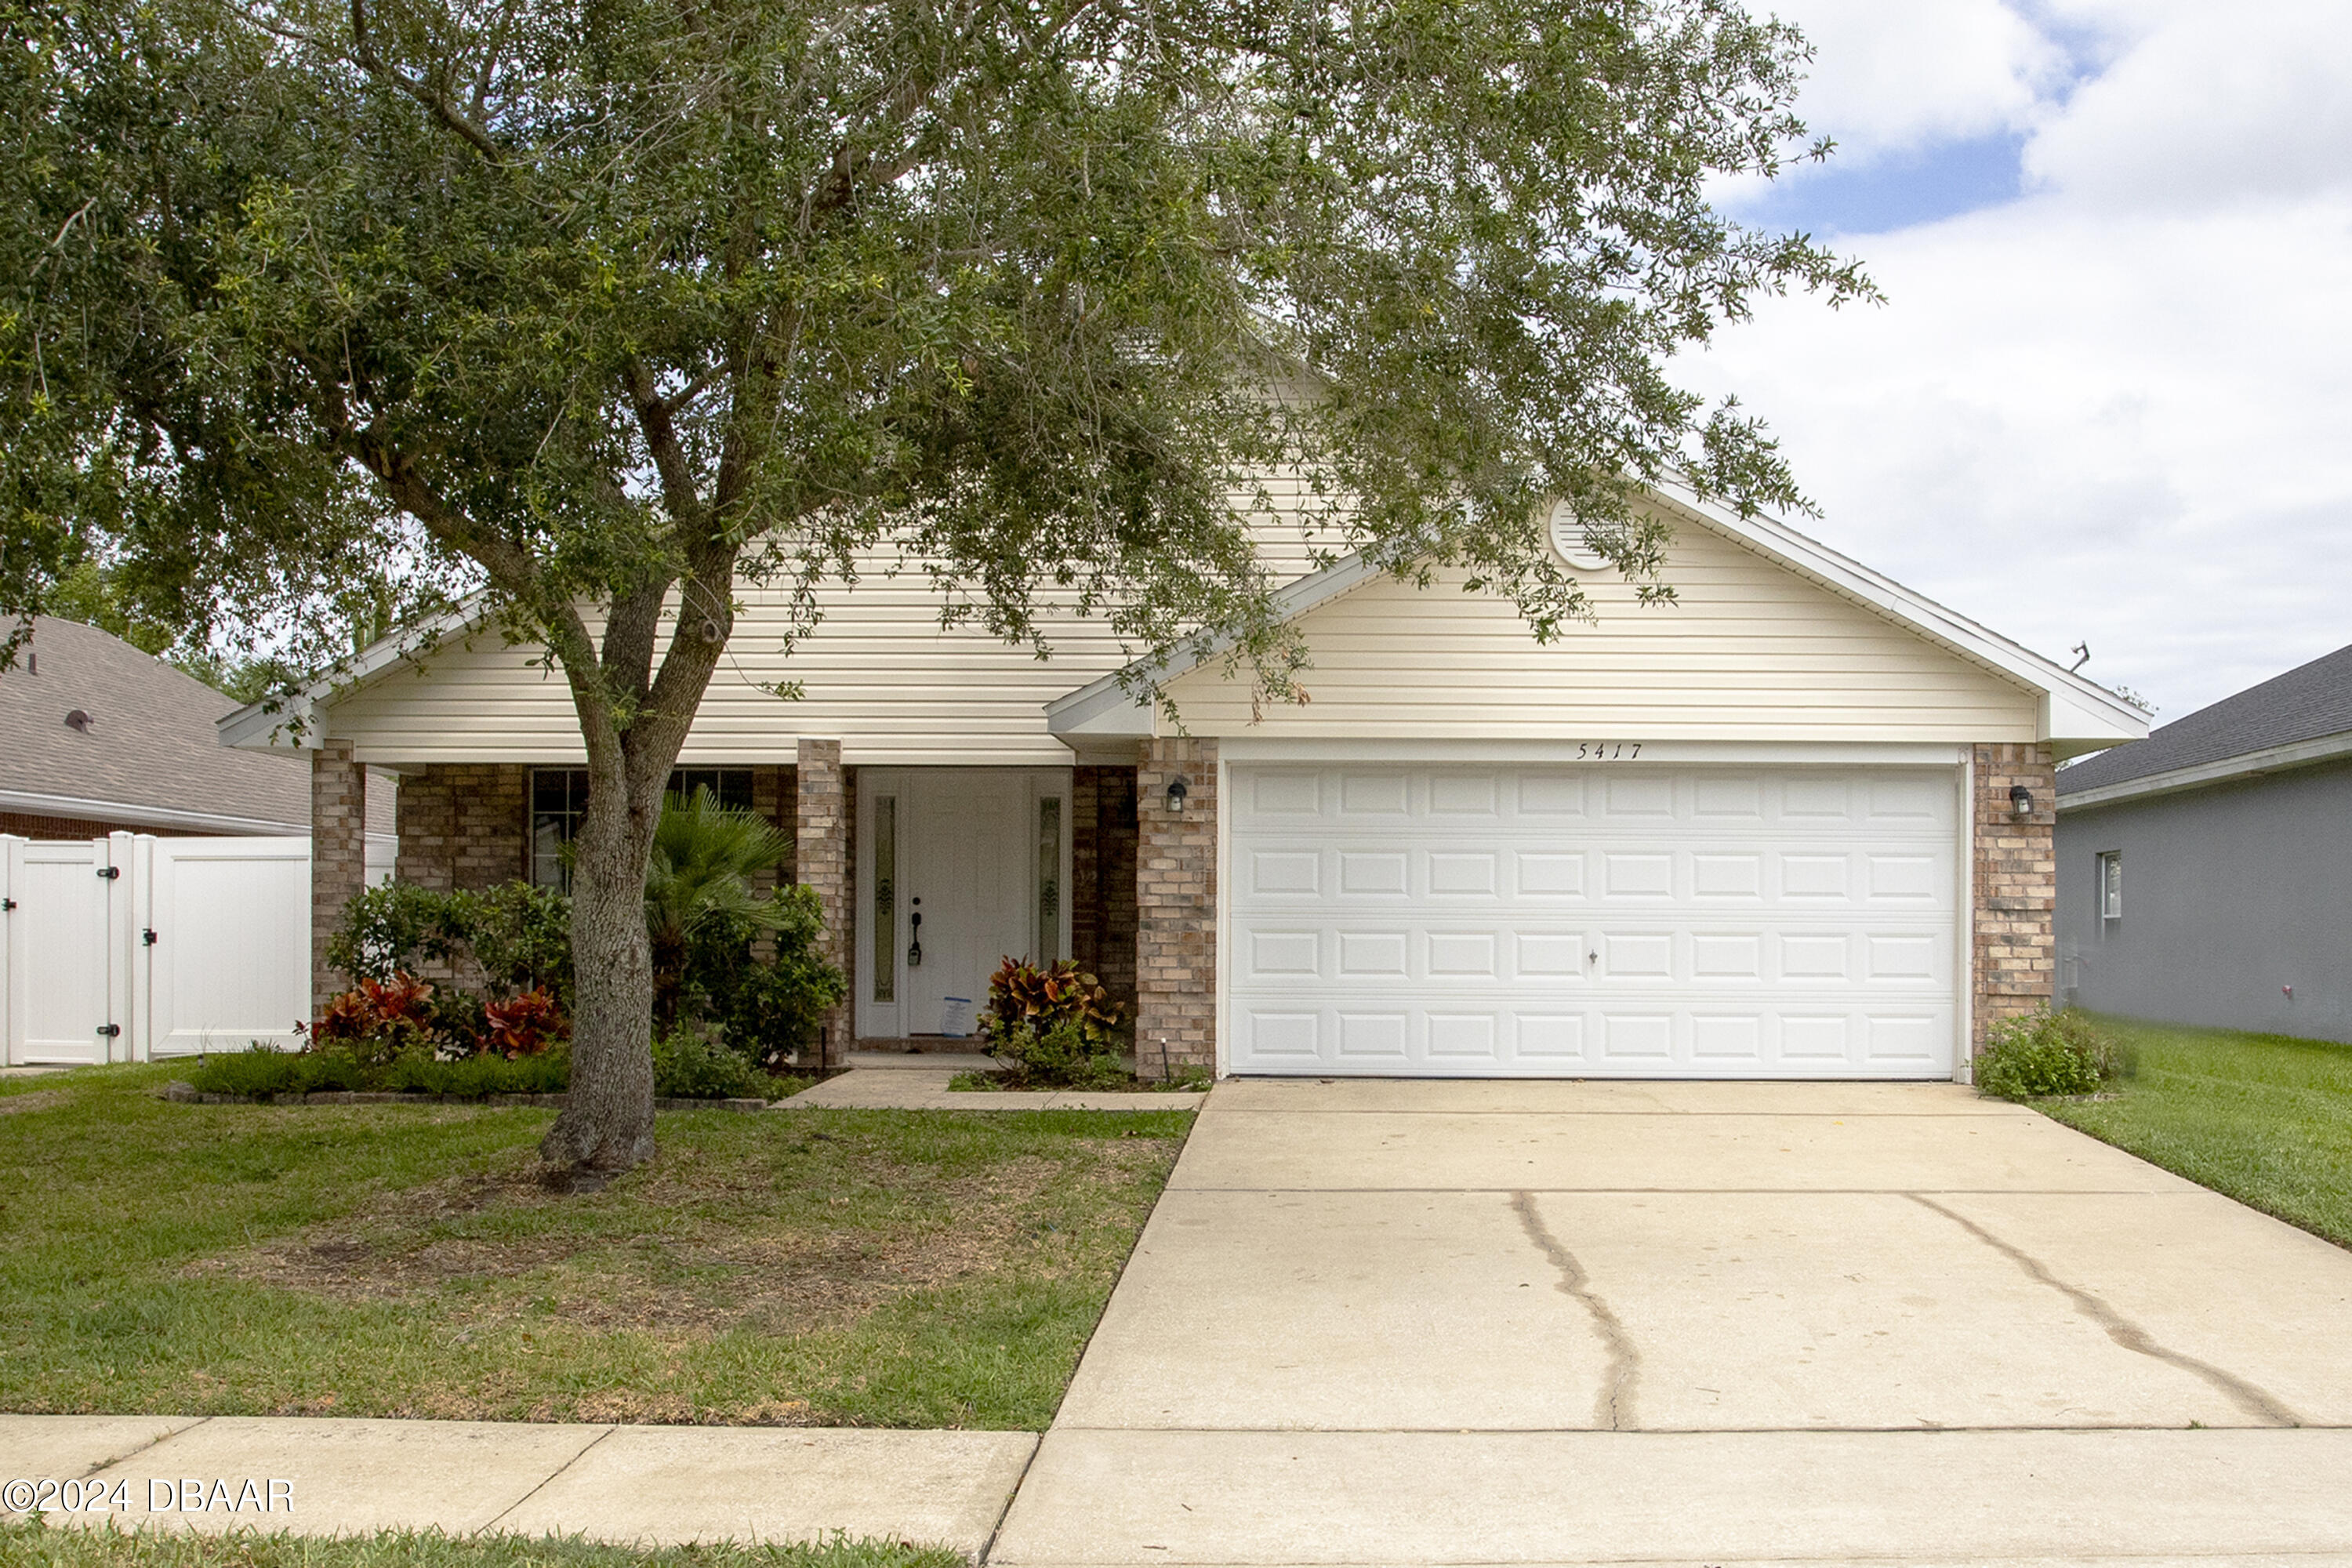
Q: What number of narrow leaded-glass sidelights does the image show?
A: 2